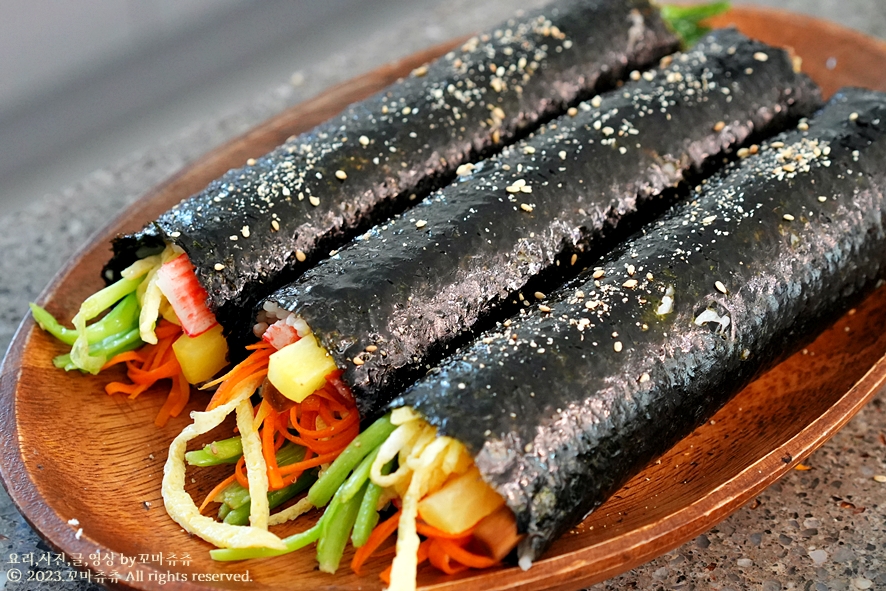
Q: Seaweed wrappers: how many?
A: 3